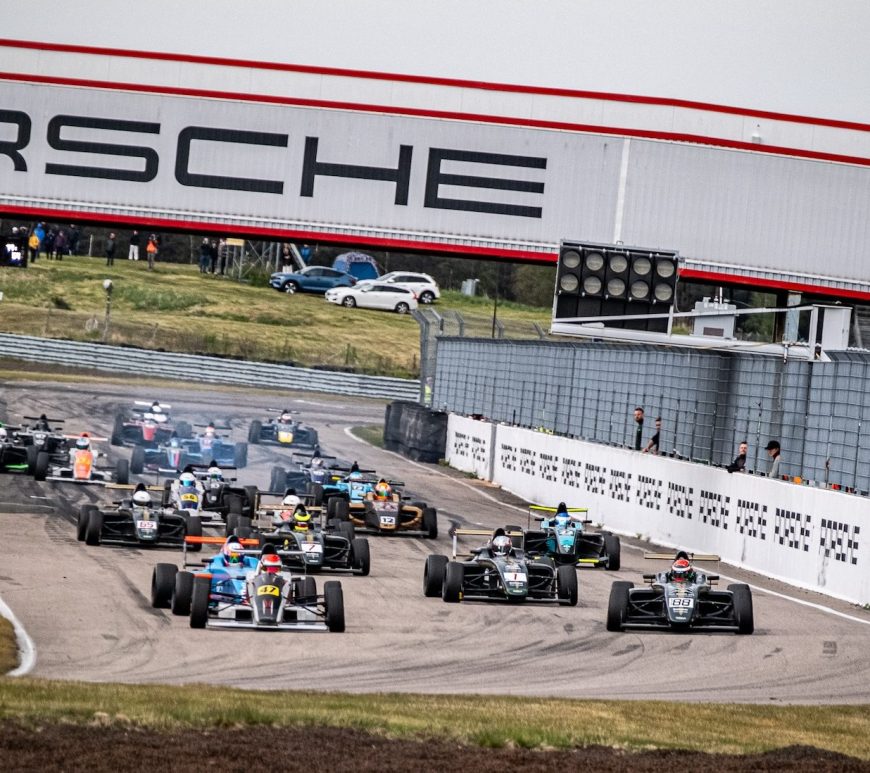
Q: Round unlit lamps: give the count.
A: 10